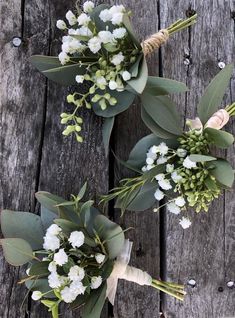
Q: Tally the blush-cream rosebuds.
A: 0